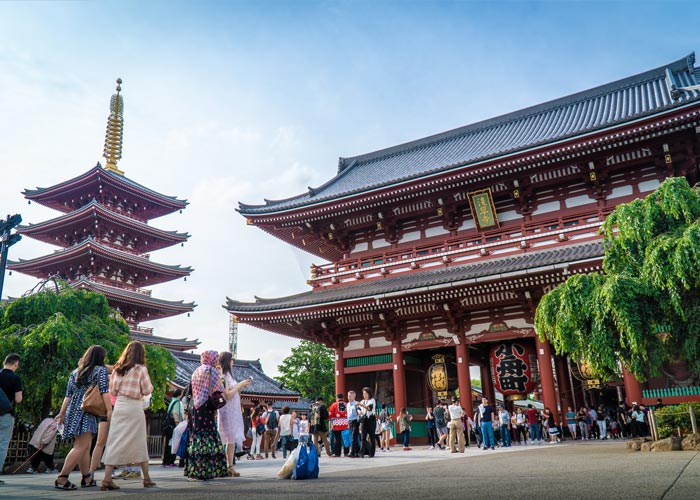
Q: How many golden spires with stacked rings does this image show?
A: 1